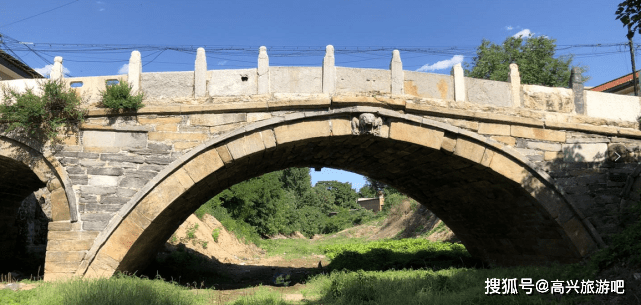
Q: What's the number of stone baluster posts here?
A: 9